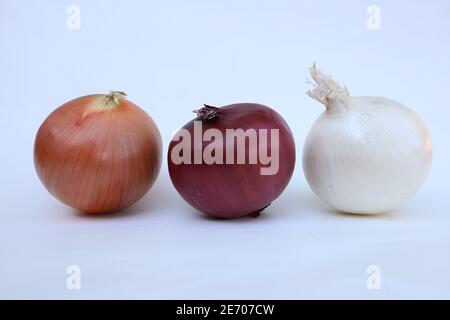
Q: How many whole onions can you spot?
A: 3